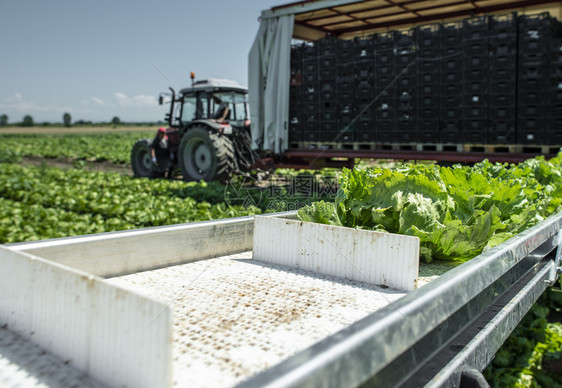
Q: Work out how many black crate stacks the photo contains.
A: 13